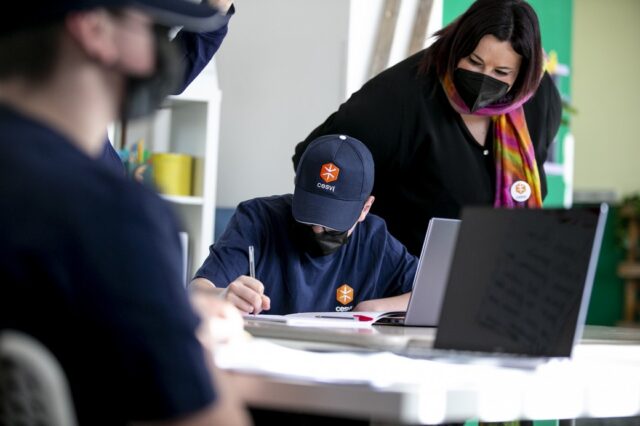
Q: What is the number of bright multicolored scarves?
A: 1